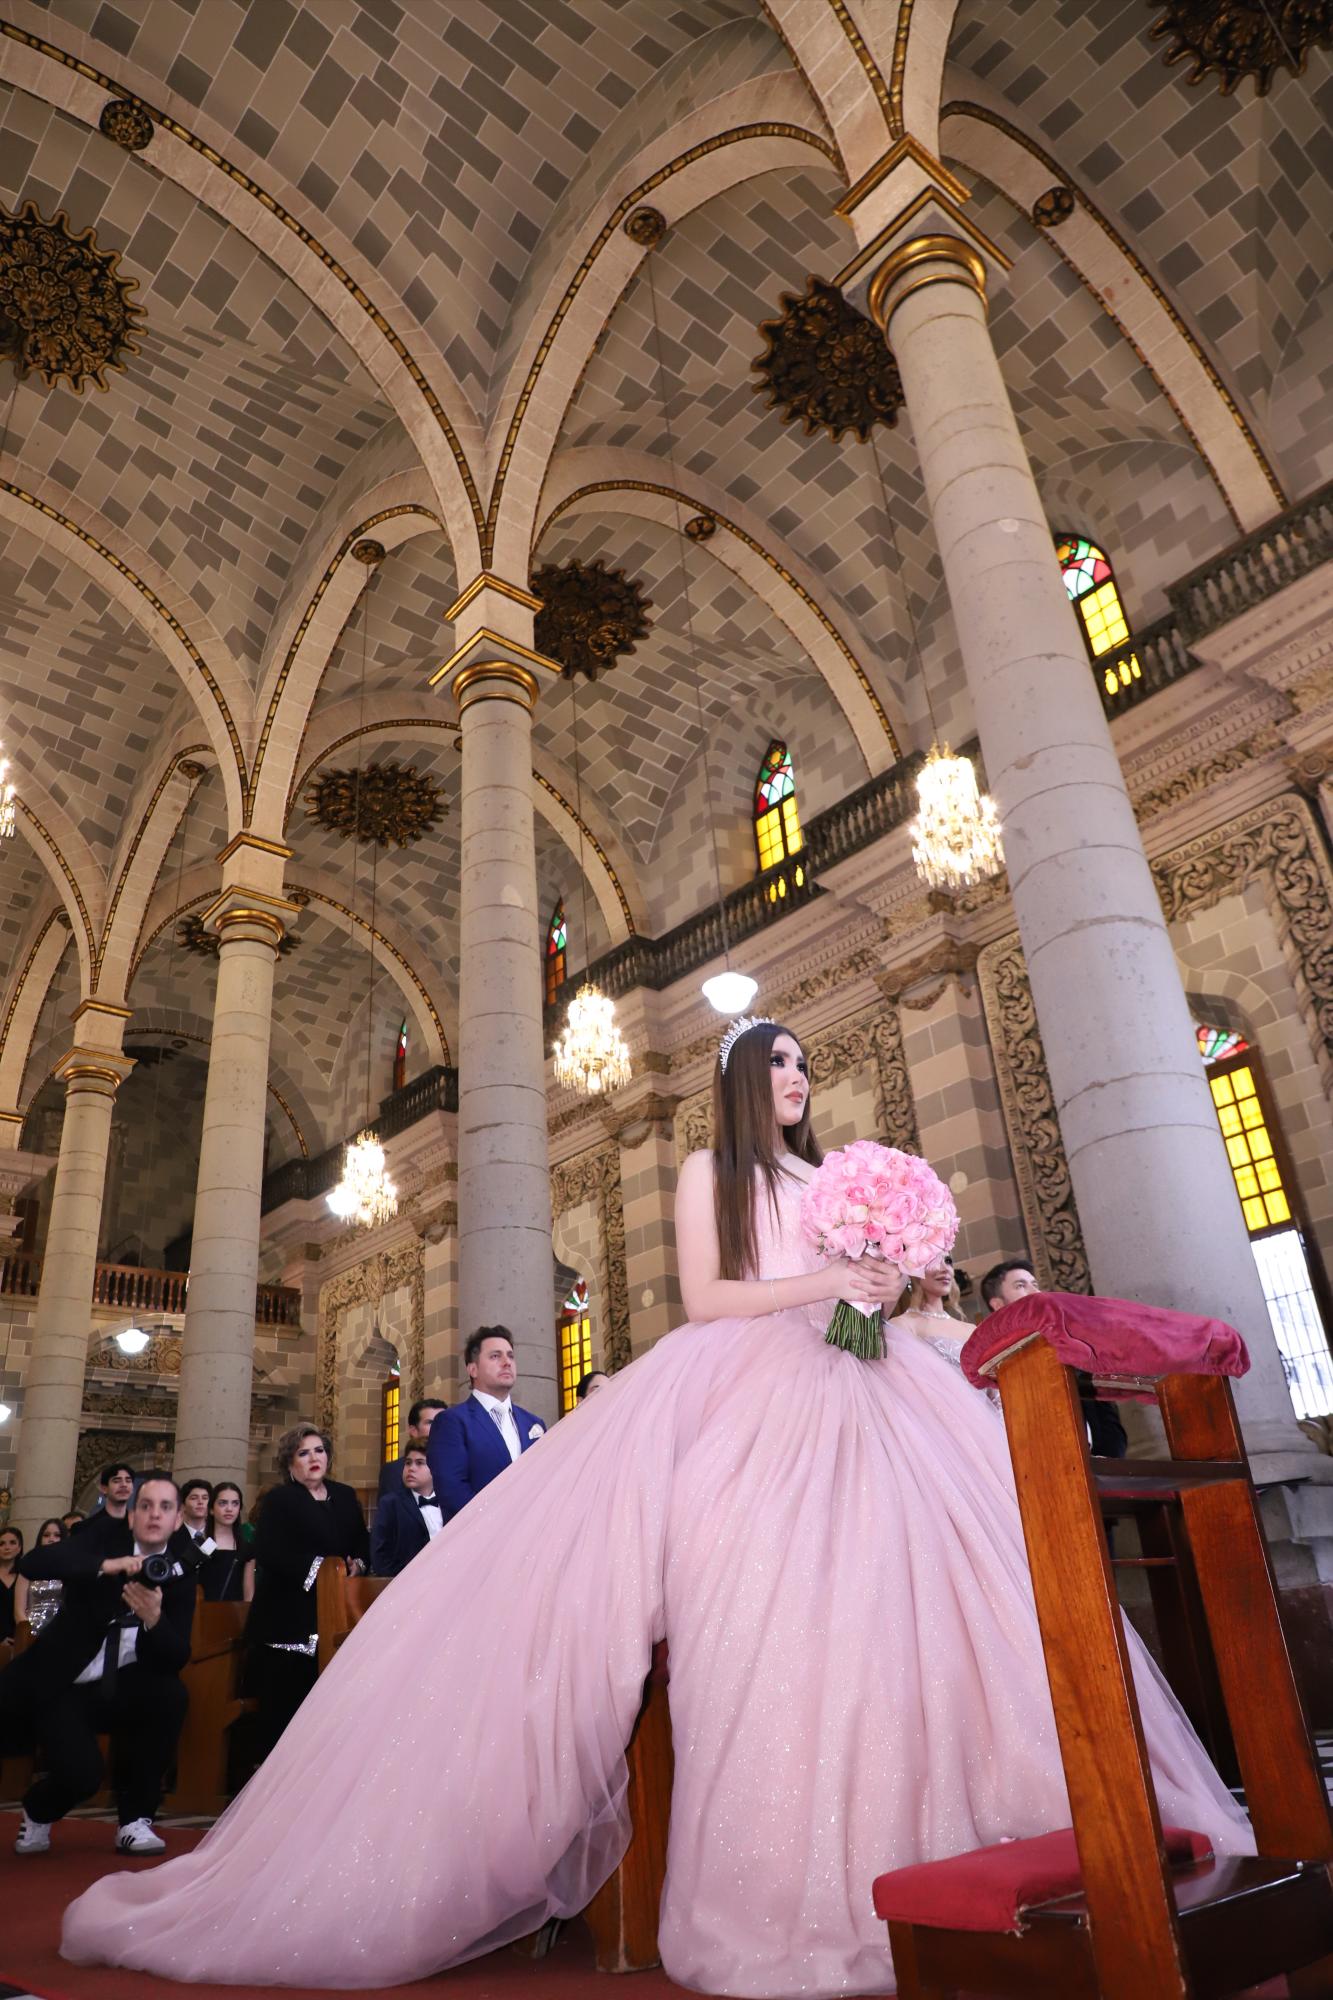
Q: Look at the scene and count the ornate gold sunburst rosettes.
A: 6